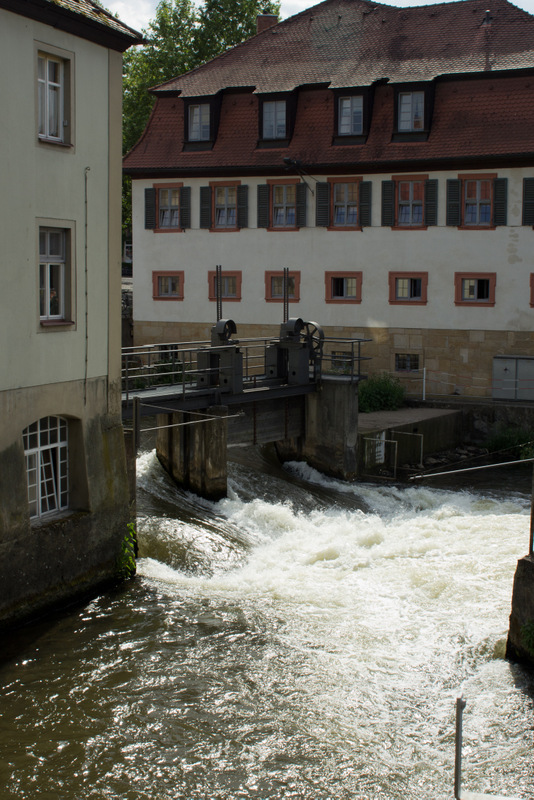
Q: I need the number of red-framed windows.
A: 12